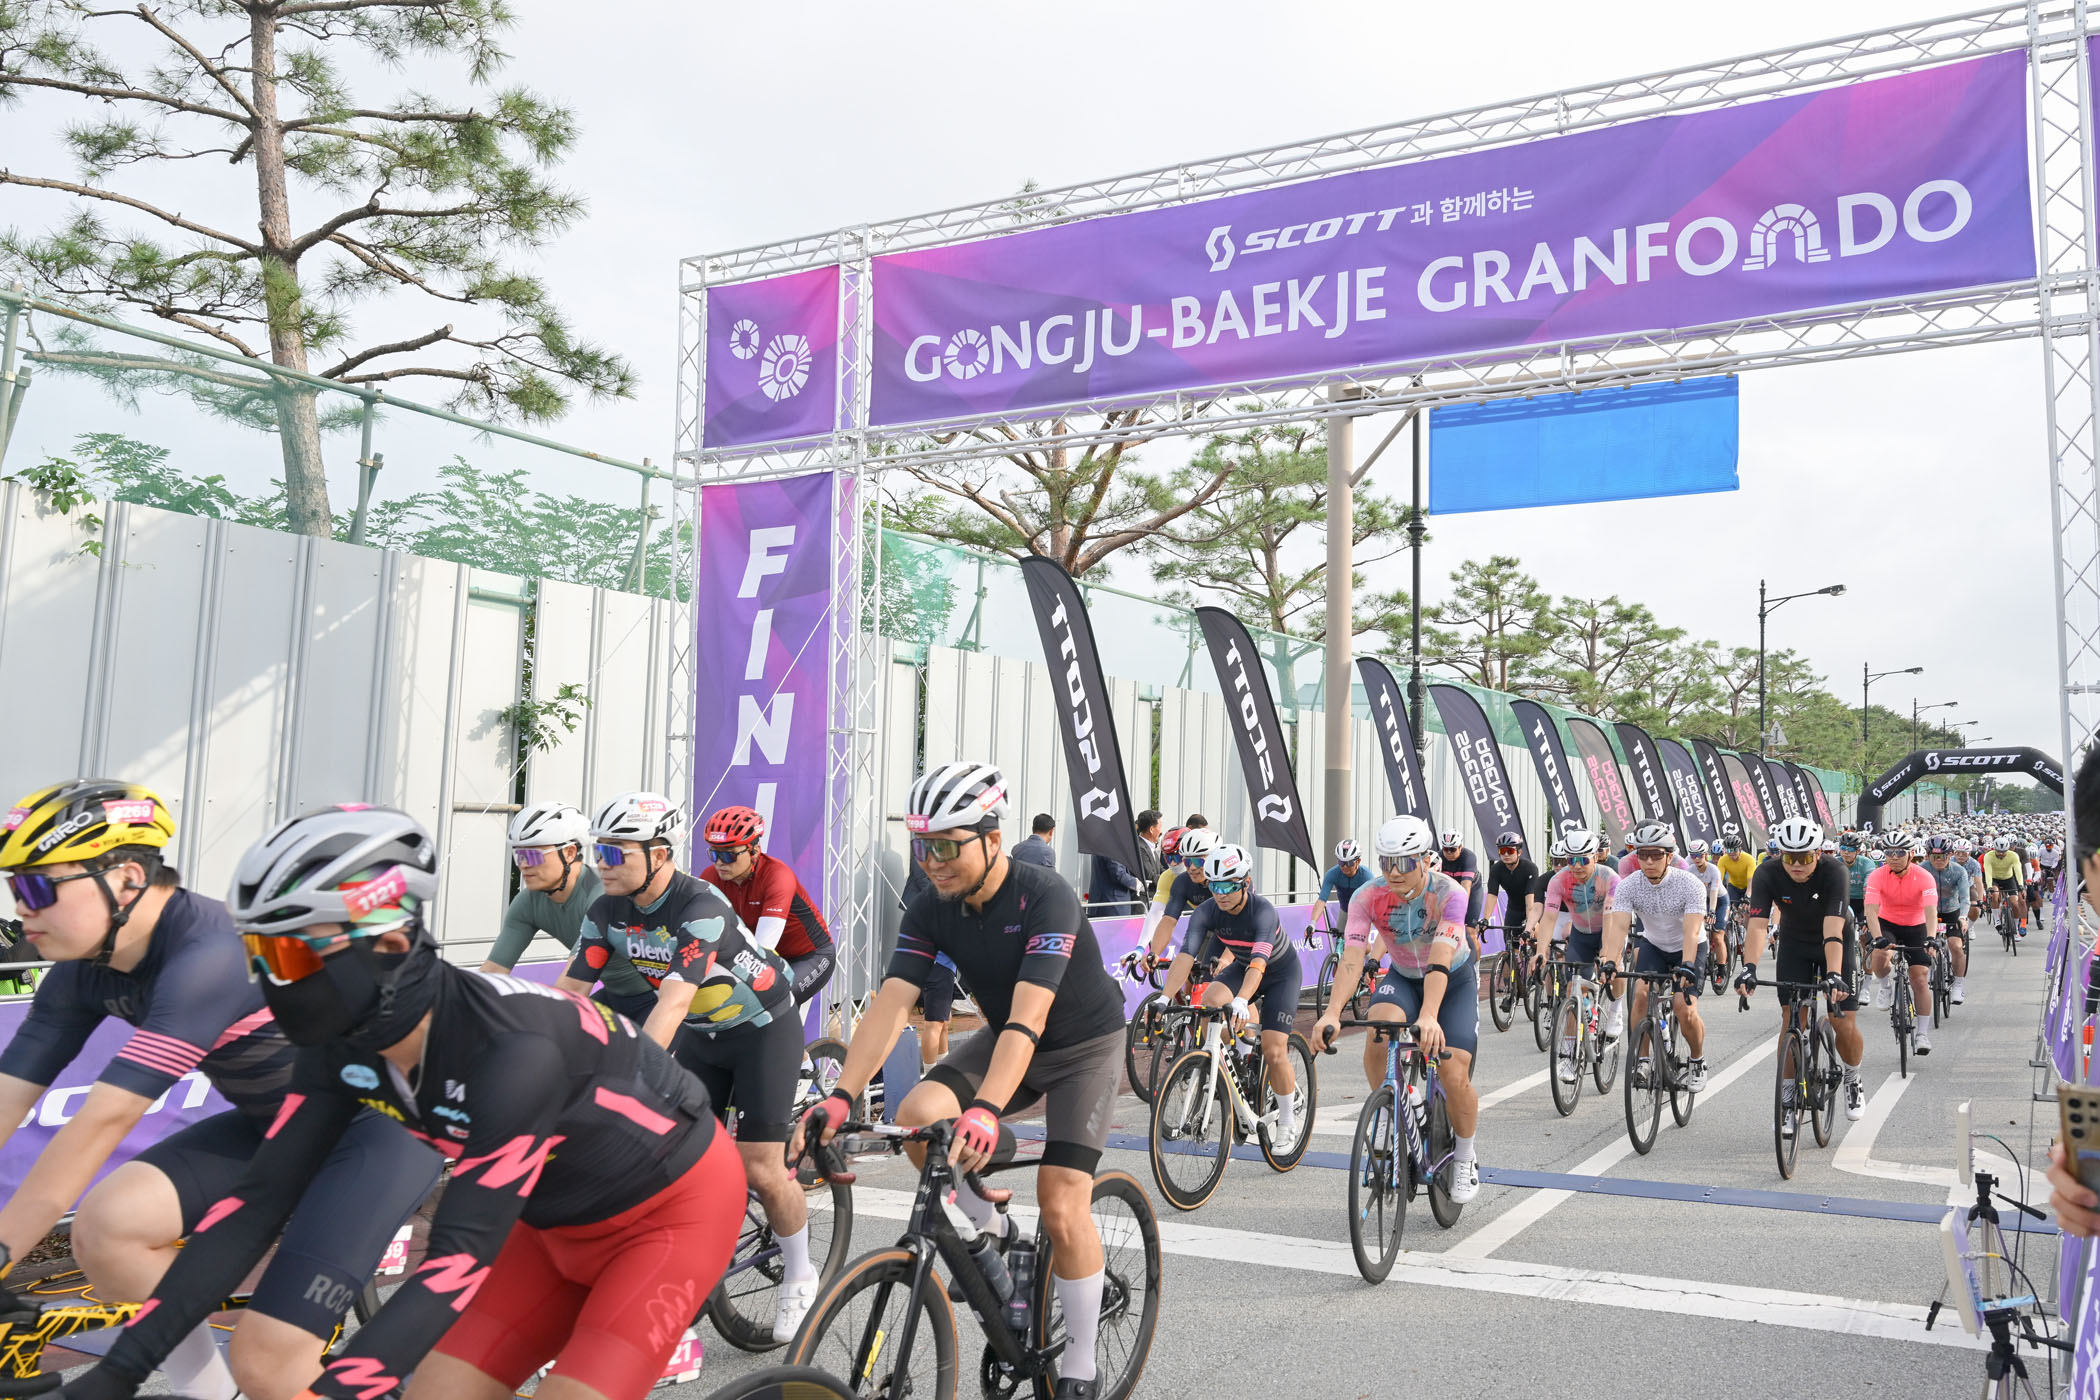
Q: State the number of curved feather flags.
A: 14